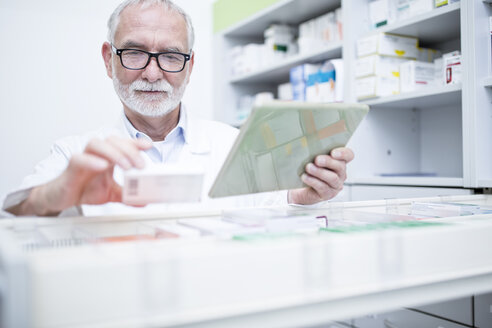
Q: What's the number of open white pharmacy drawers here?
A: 1